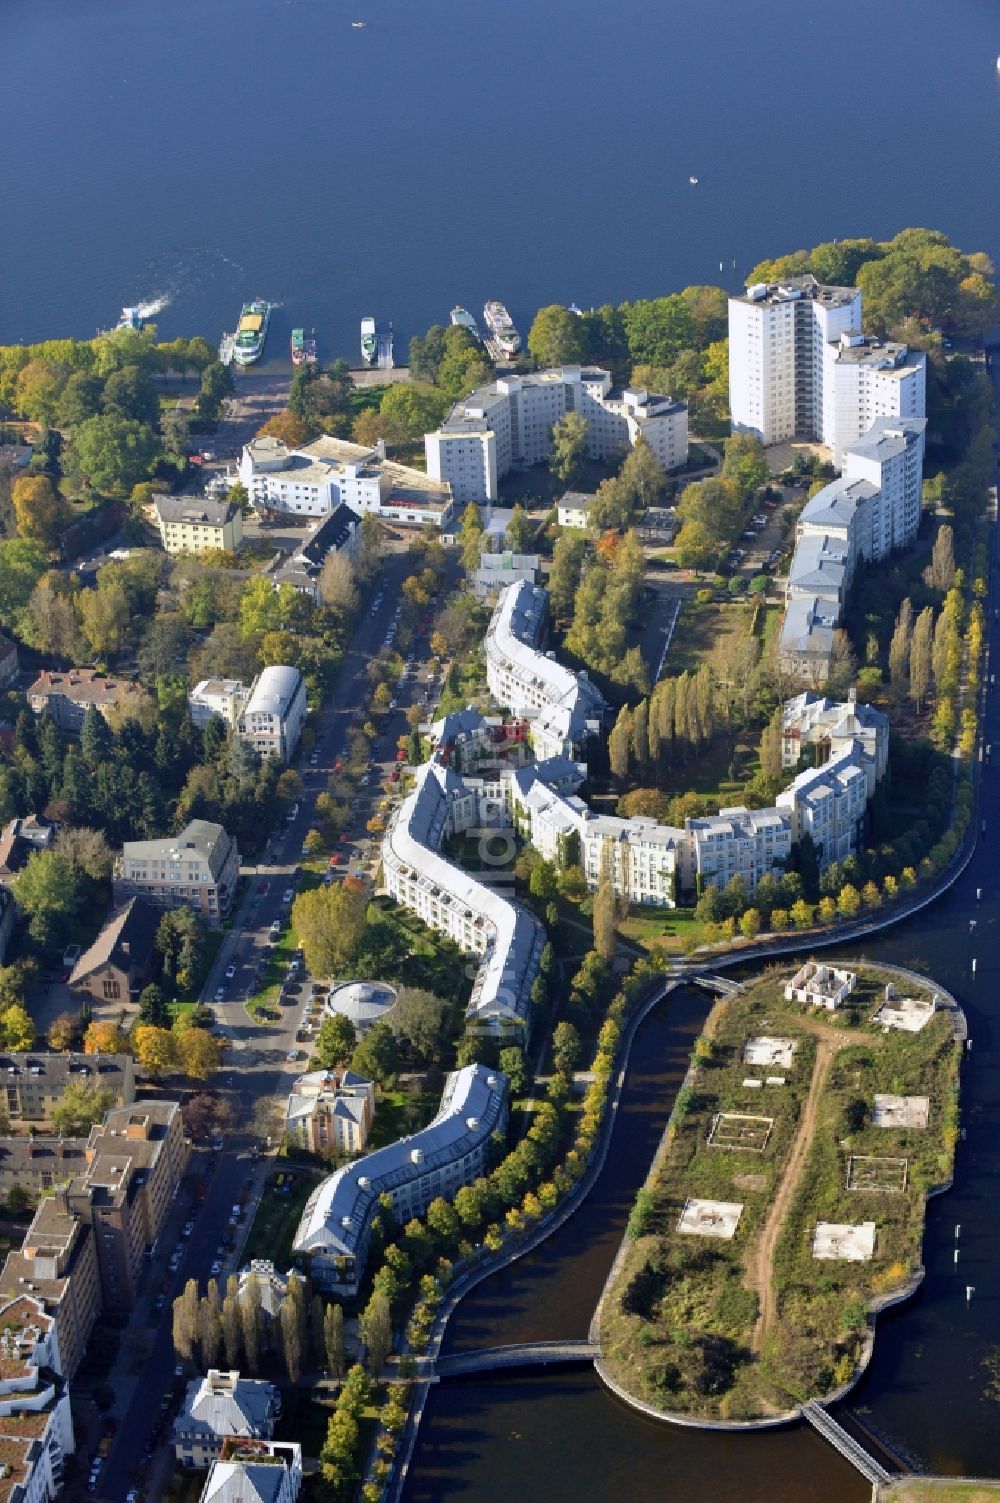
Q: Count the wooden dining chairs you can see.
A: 0